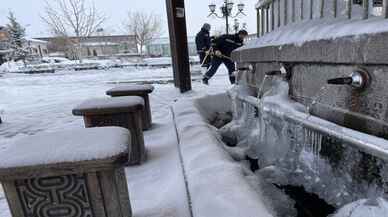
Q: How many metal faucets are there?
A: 3